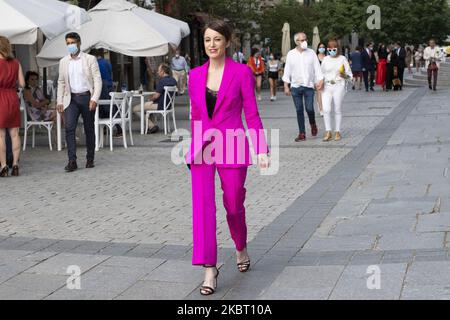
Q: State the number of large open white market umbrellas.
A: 2